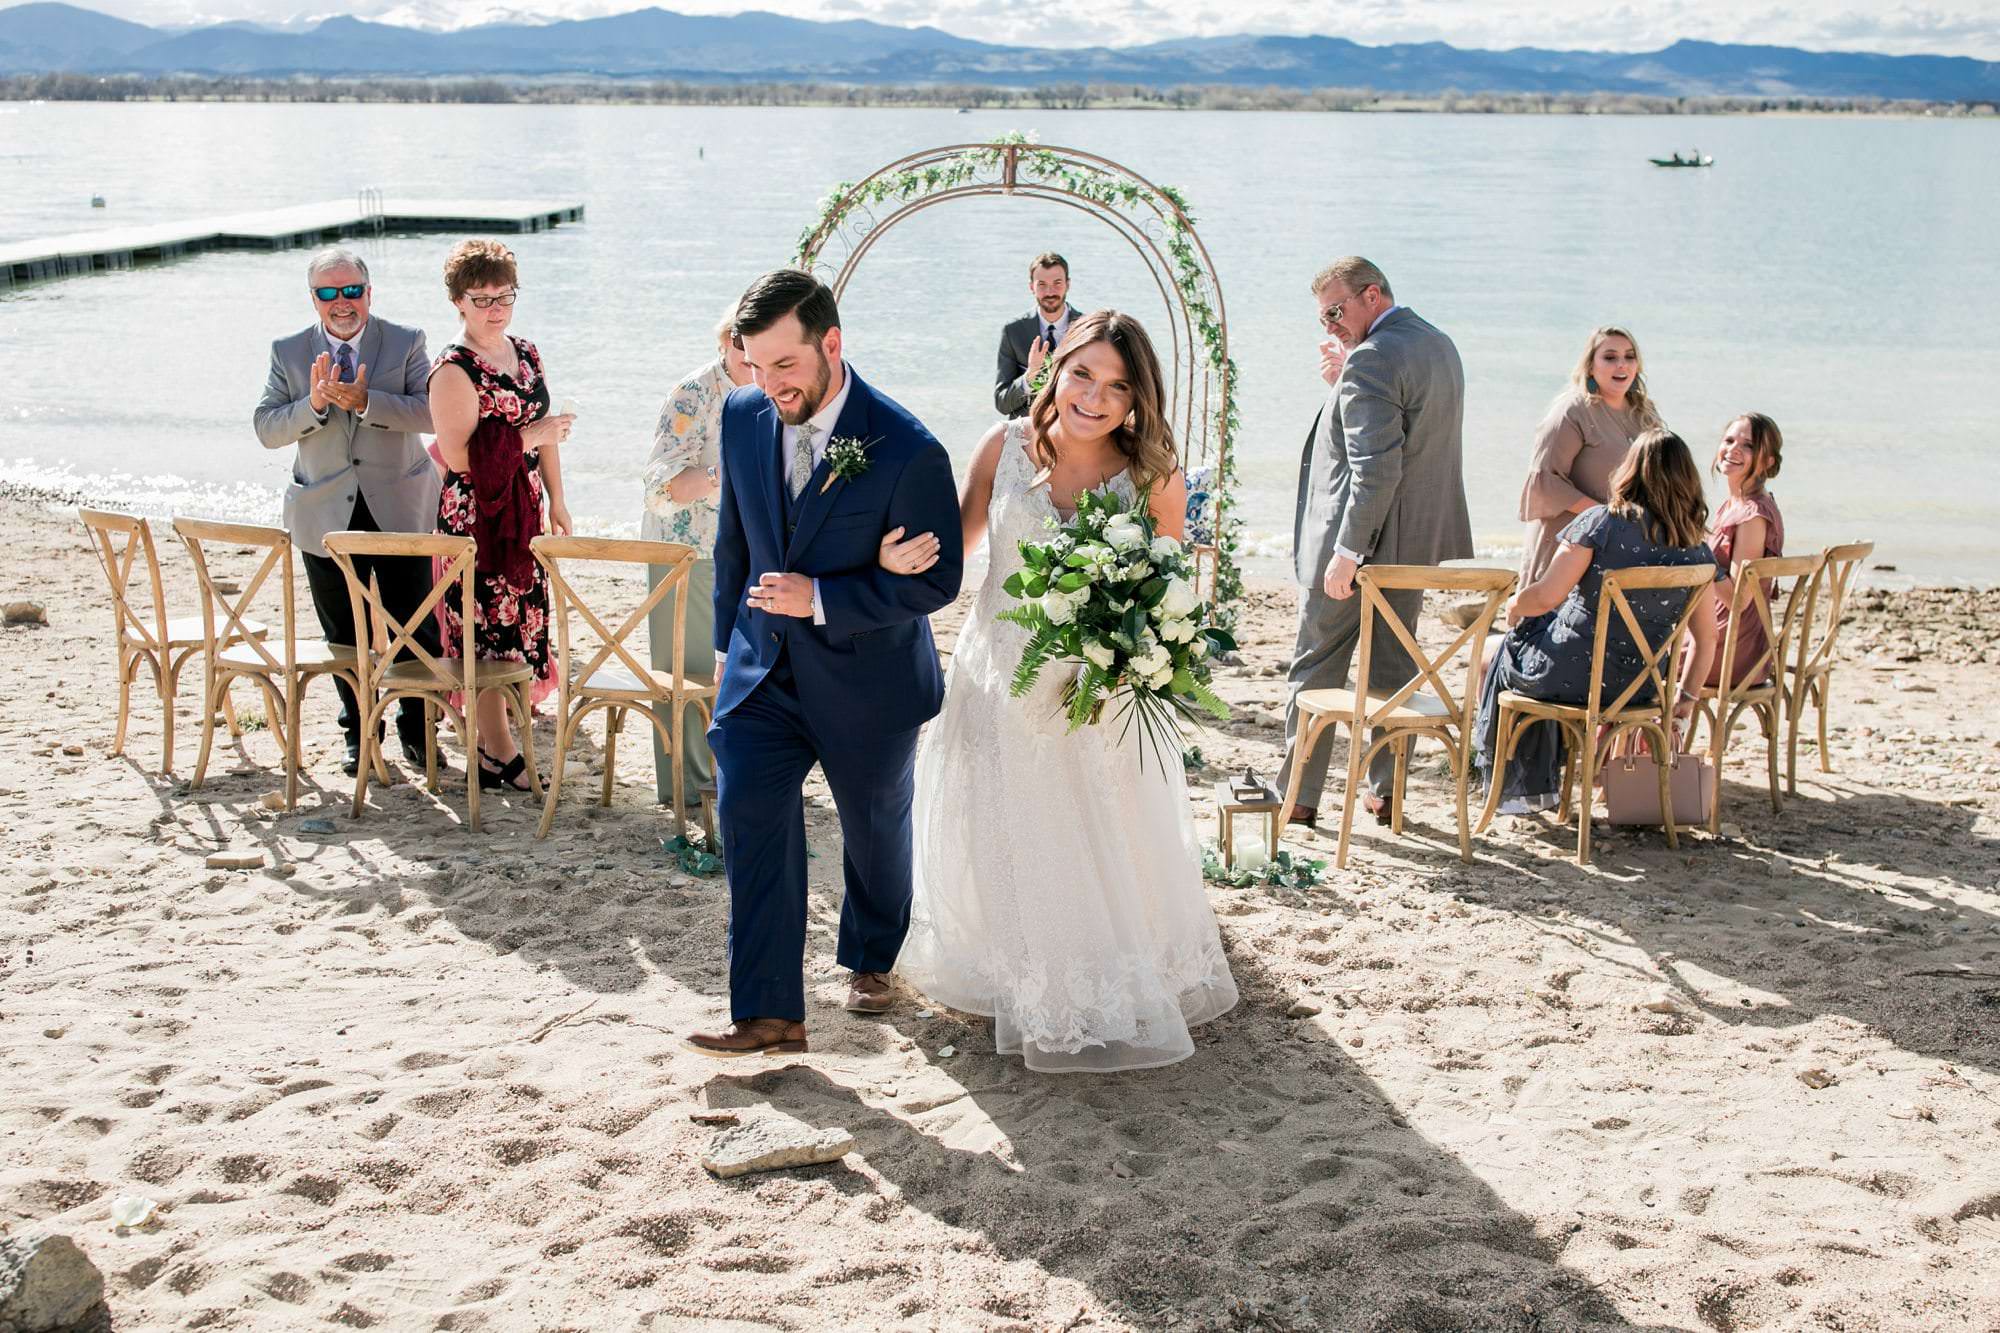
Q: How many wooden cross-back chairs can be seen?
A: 8